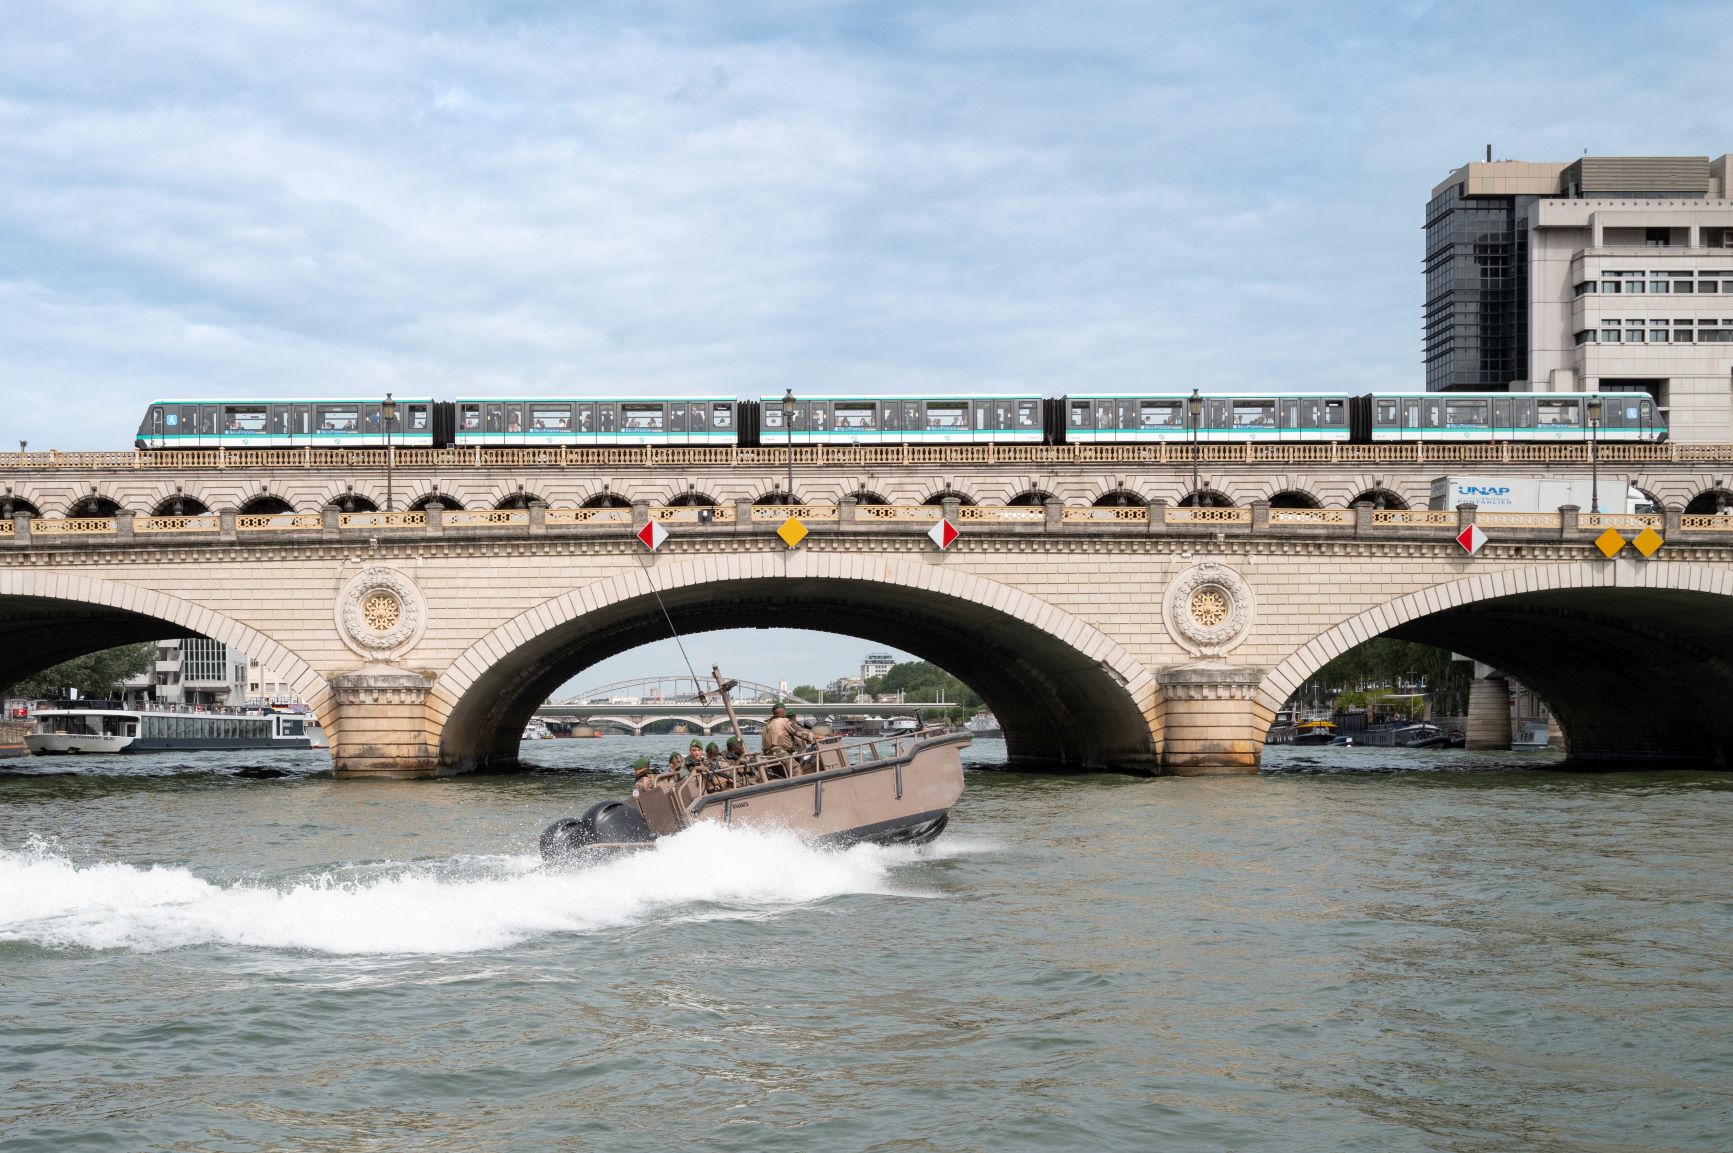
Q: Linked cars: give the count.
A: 5